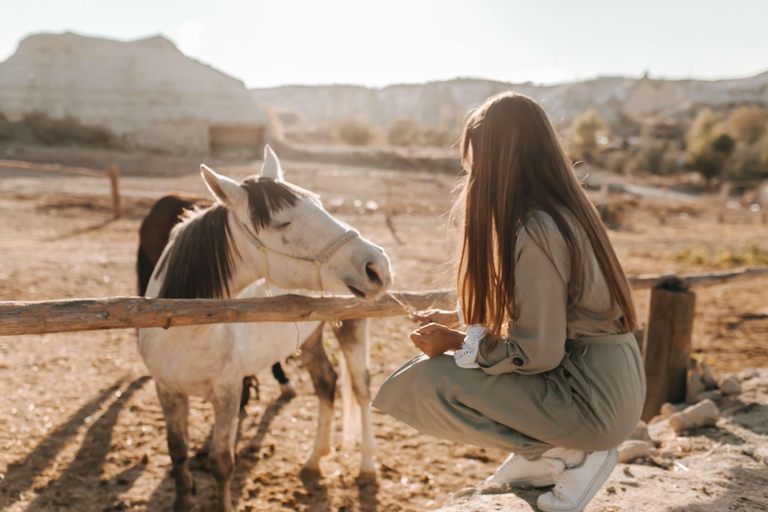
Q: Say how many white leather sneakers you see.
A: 2